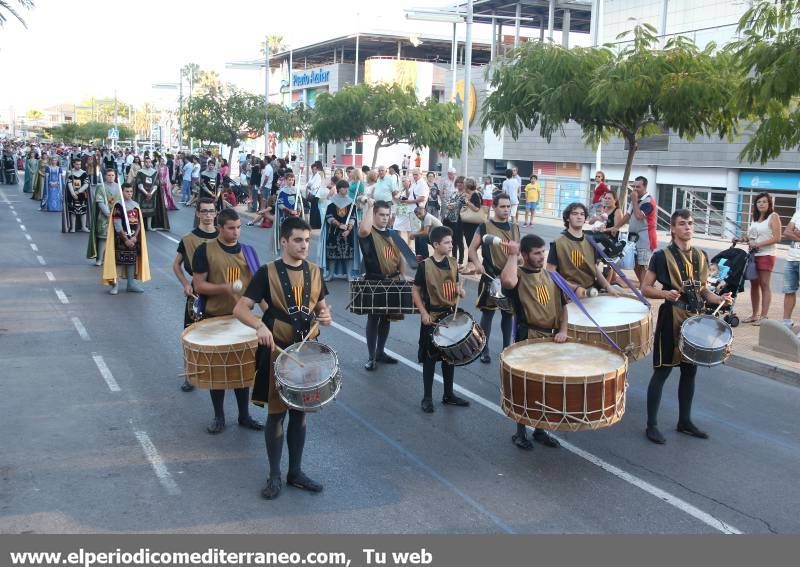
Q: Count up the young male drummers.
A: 9